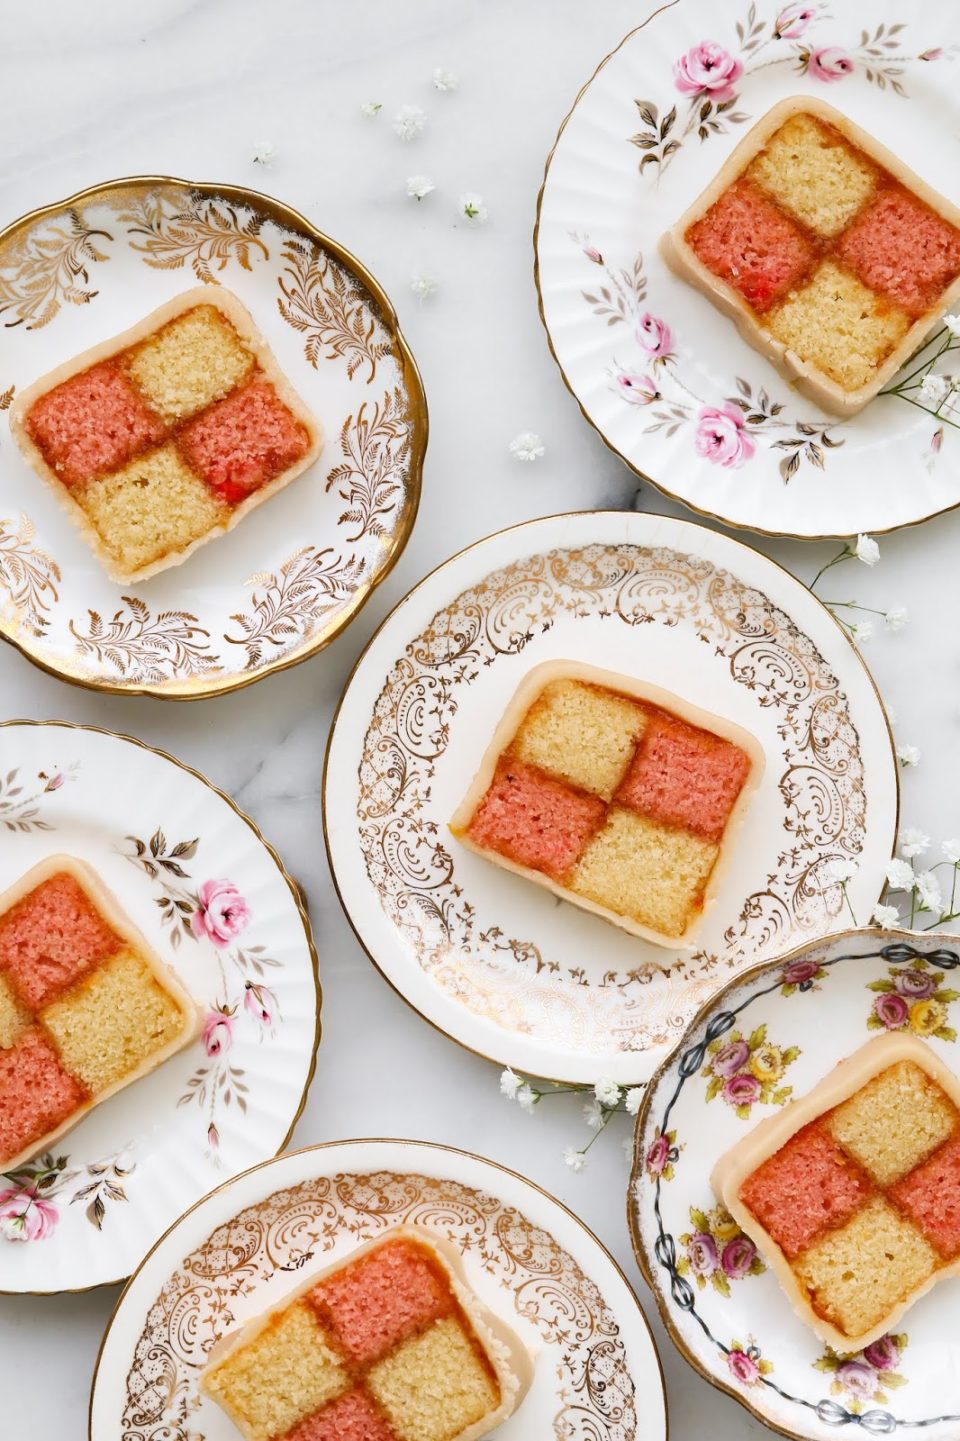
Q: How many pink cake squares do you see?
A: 12